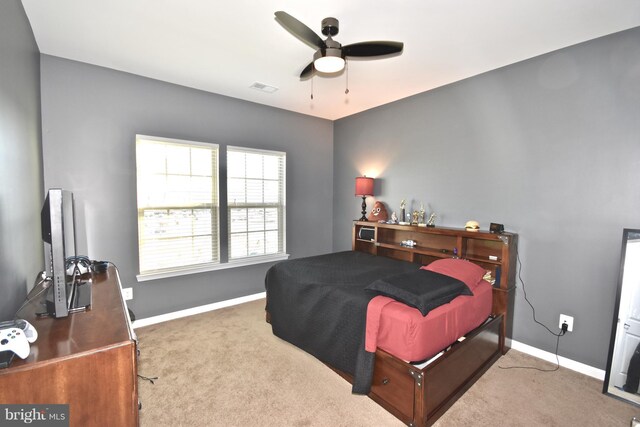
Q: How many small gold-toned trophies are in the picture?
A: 4